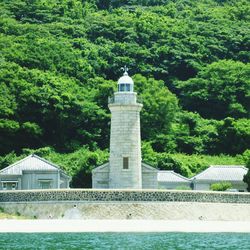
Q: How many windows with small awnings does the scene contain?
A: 2